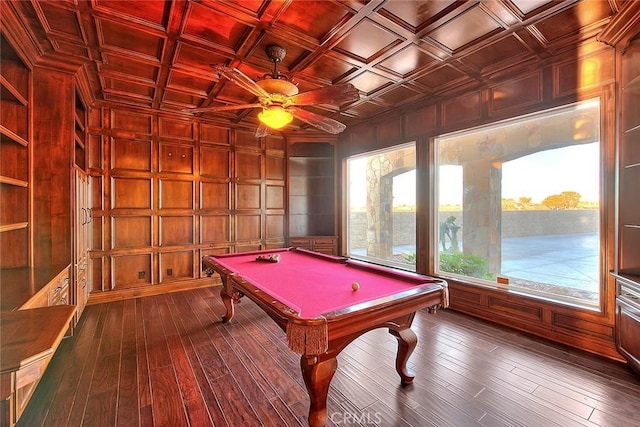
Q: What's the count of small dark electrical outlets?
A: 2